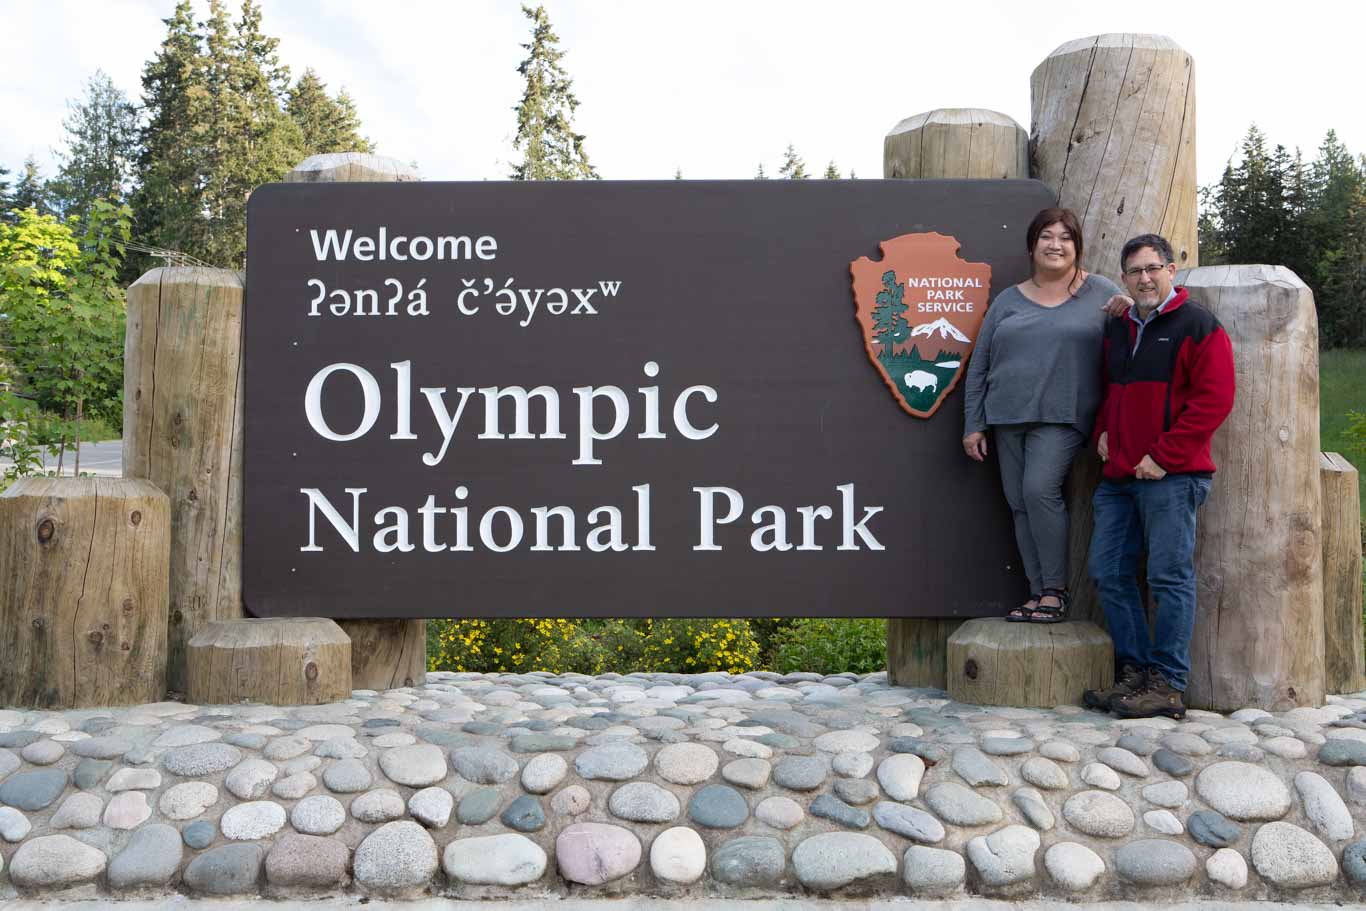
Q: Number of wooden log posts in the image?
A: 9